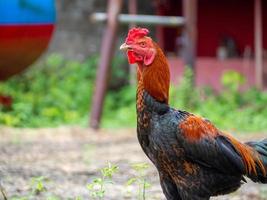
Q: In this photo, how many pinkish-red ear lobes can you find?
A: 1